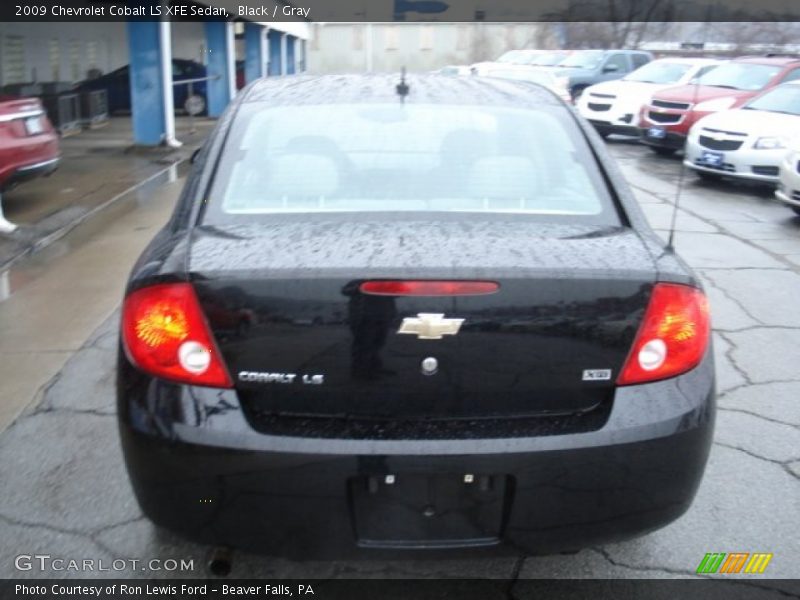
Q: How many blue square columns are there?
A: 5